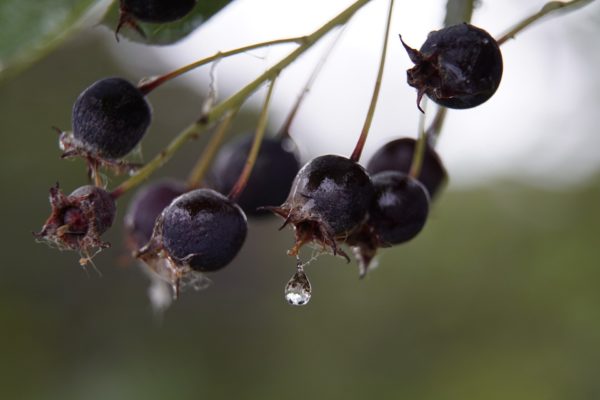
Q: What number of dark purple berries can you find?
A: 10